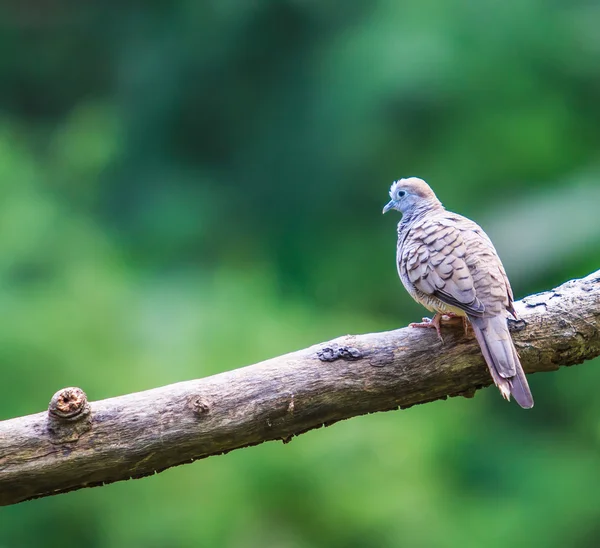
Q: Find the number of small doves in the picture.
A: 1